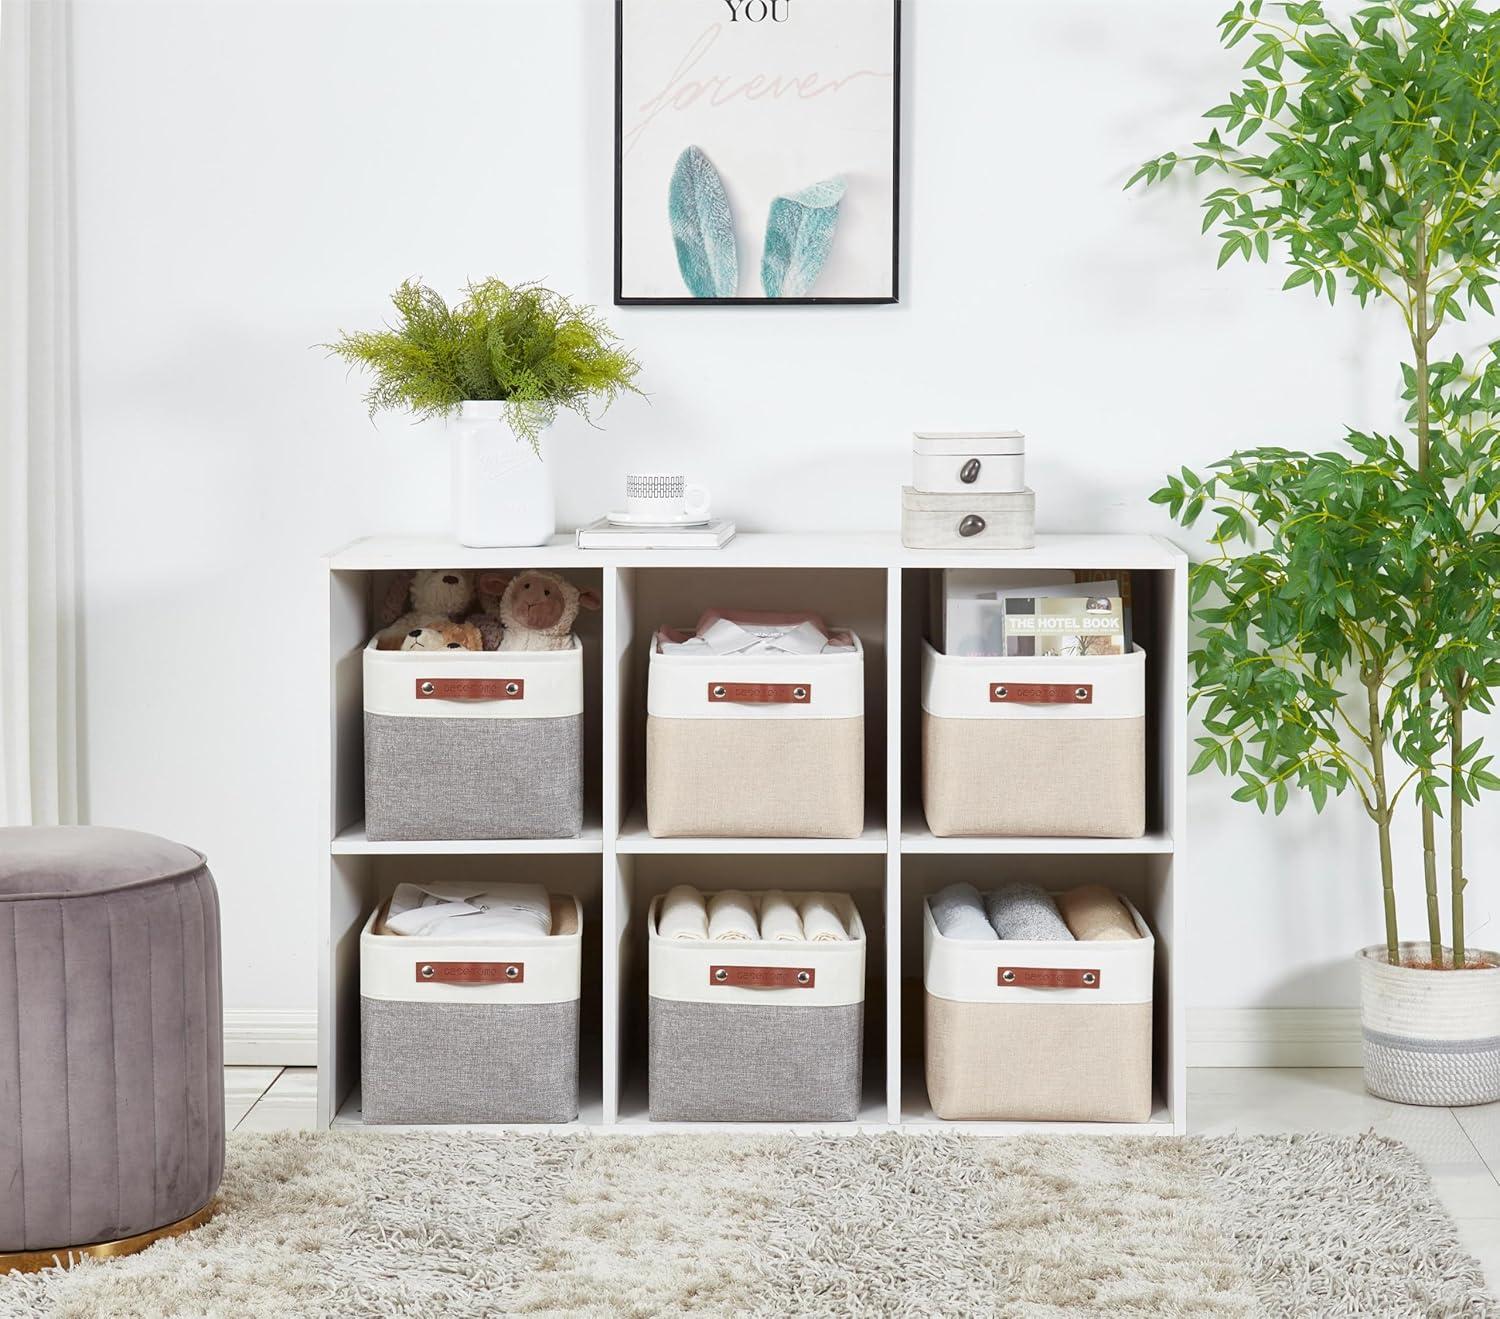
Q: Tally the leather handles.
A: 6